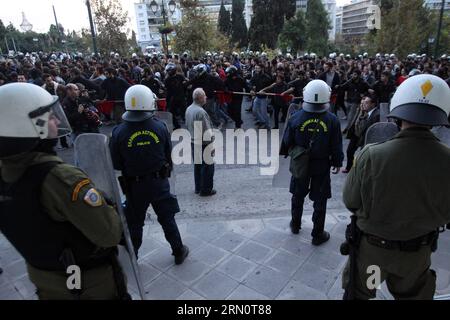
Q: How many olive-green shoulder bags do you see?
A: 1